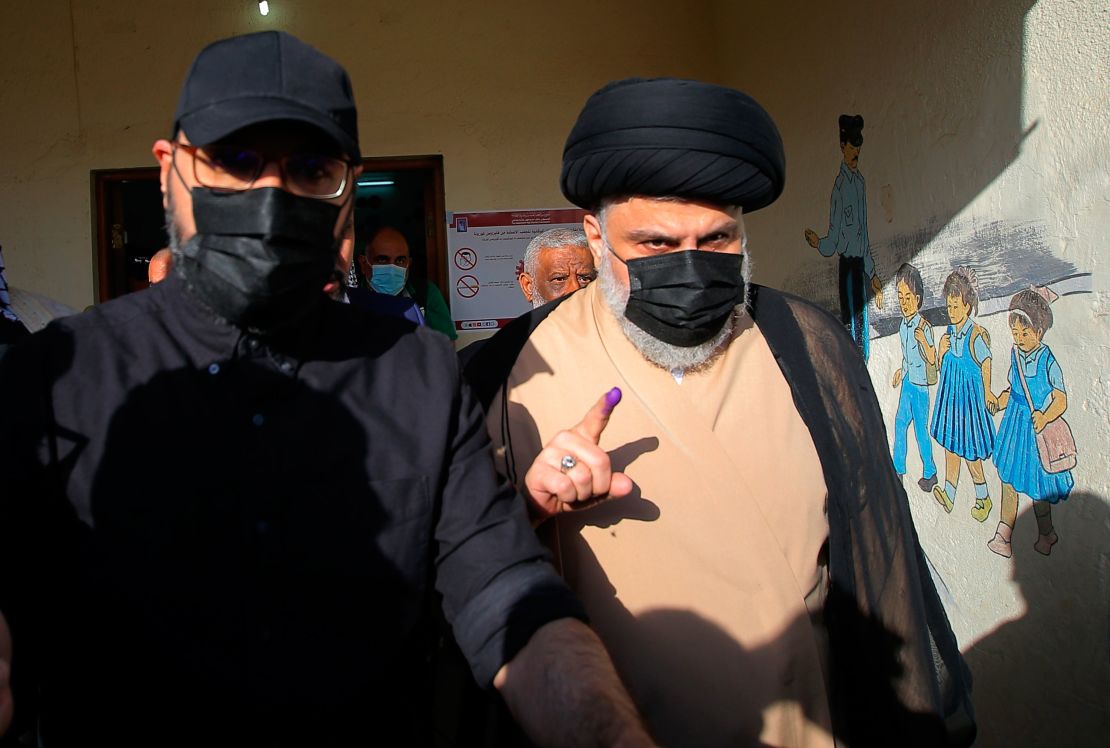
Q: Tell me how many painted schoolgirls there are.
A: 2